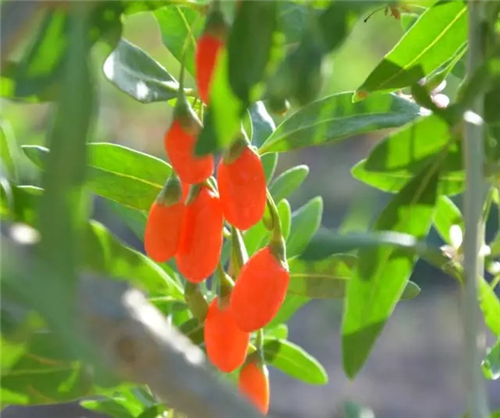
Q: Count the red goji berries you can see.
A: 8